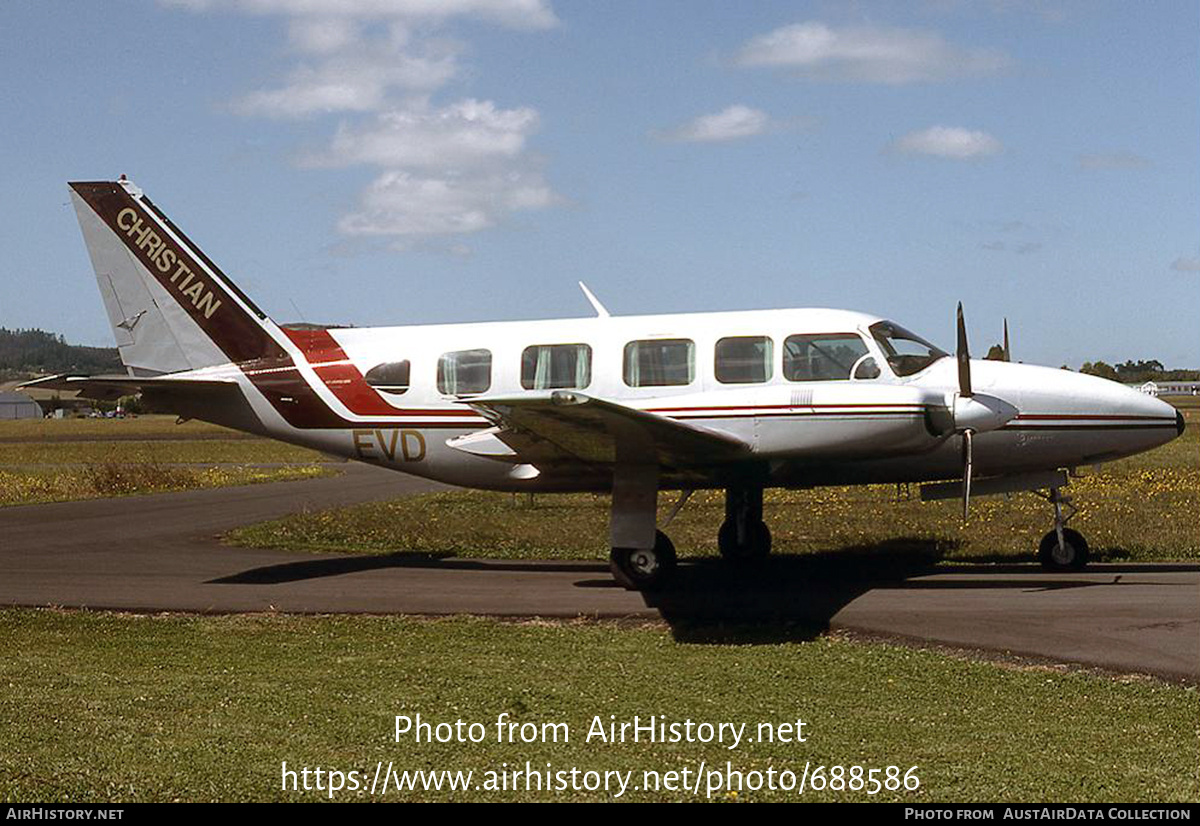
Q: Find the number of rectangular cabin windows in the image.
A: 4